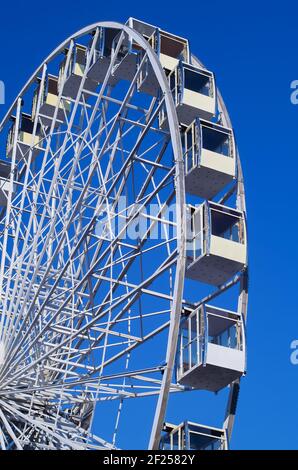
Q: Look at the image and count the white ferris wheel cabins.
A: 12